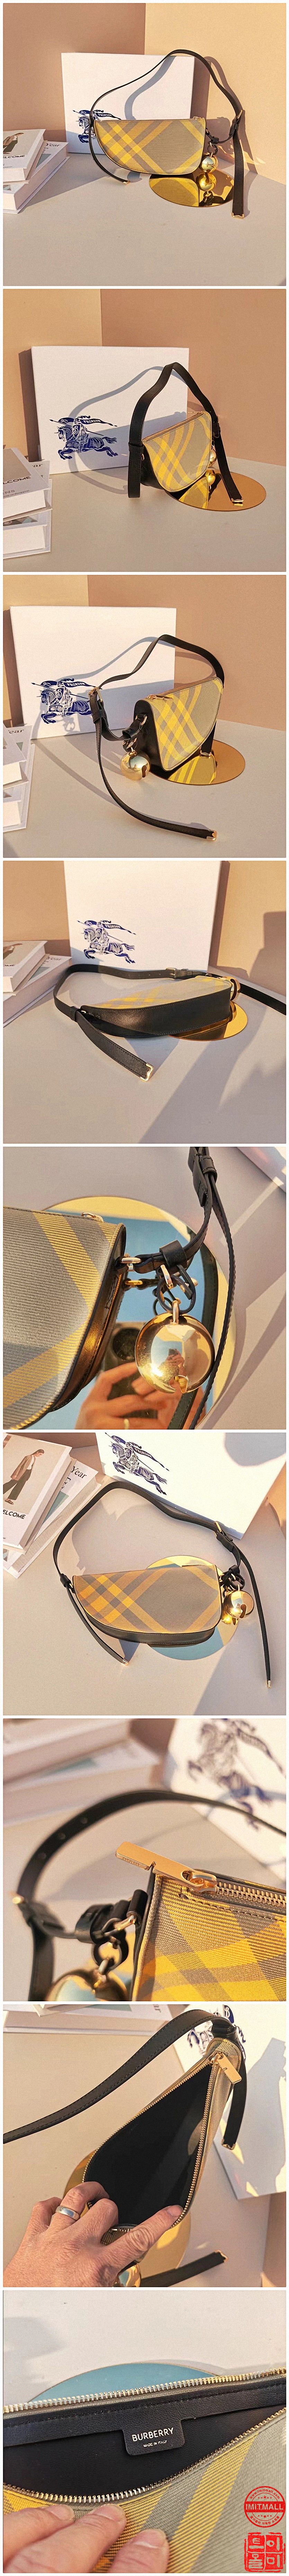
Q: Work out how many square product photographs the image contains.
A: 9